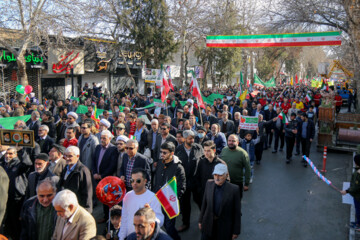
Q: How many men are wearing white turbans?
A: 4